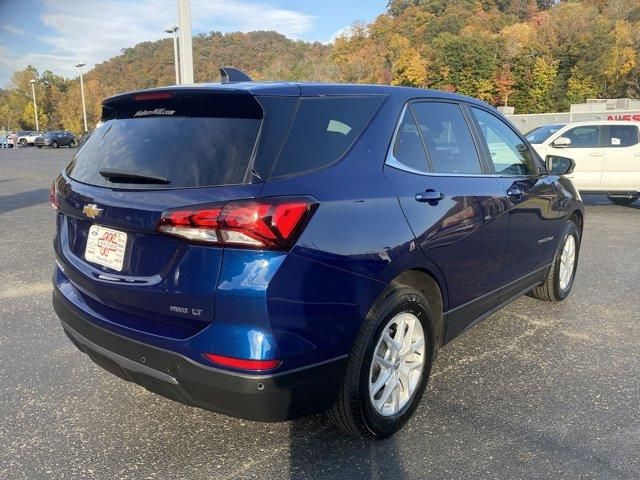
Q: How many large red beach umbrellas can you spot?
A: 0